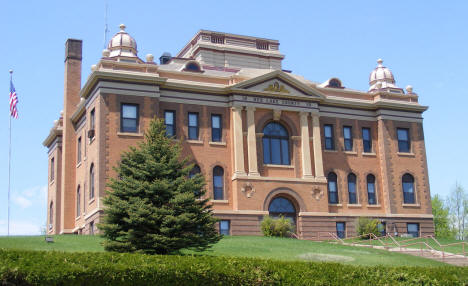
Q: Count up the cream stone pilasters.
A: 4